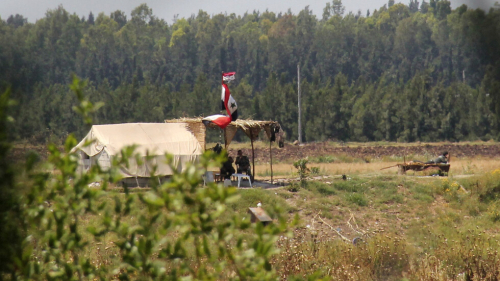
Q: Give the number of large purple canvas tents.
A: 0